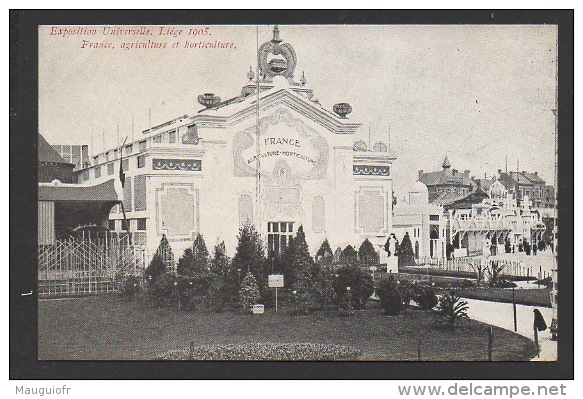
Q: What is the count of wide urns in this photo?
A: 2